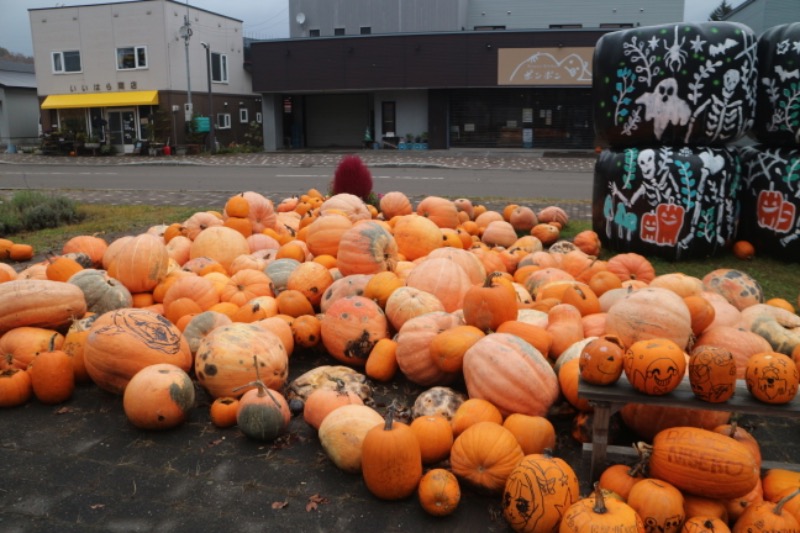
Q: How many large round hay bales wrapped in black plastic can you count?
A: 4